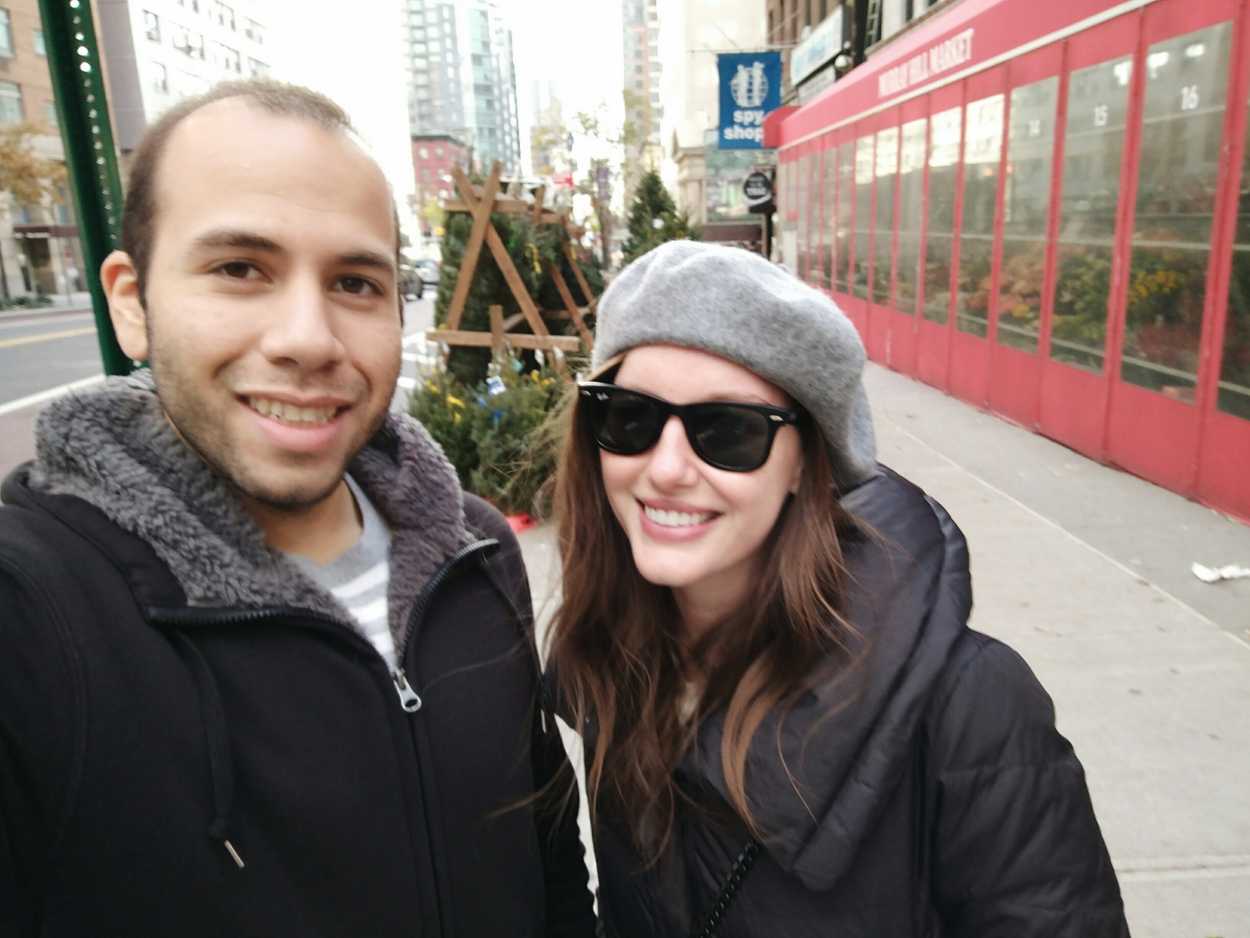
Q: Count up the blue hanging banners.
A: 1